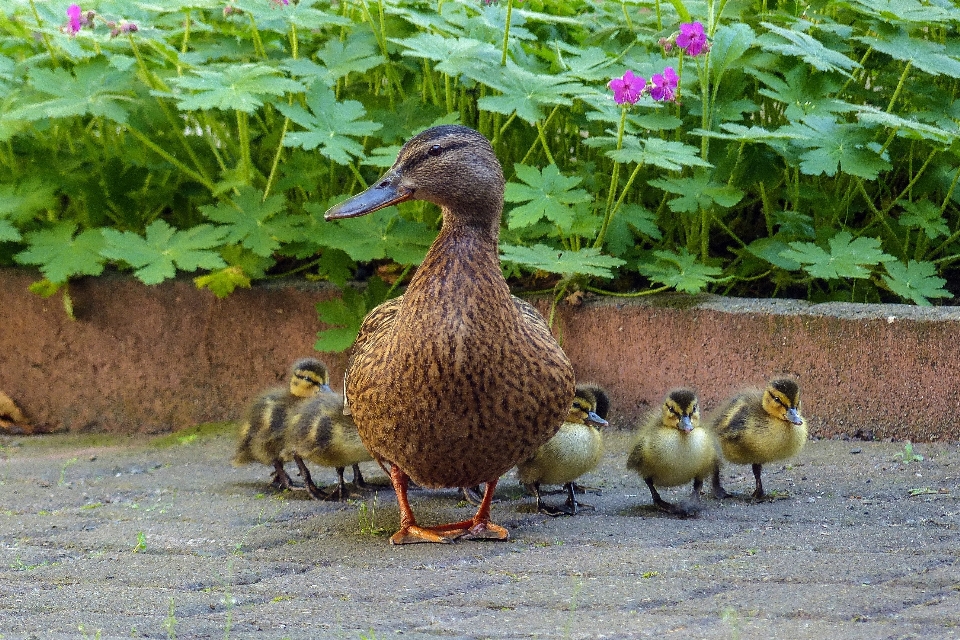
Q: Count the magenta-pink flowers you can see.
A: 4